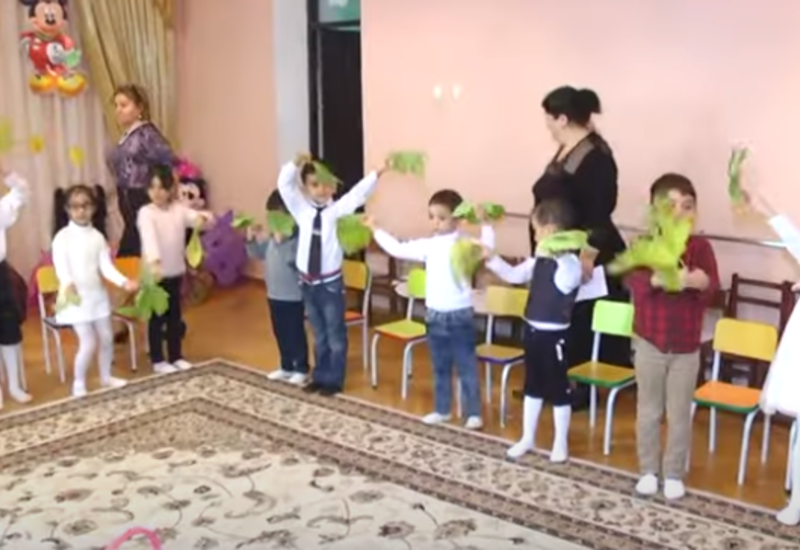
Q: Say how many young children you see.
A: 9